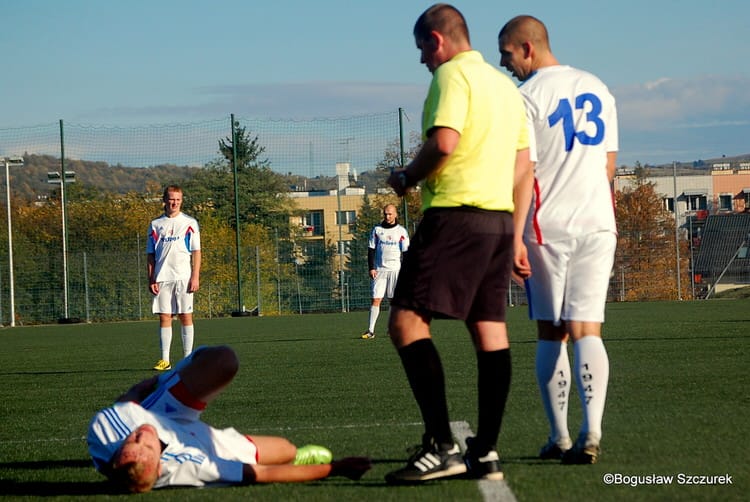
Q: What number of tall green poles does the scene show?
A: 3